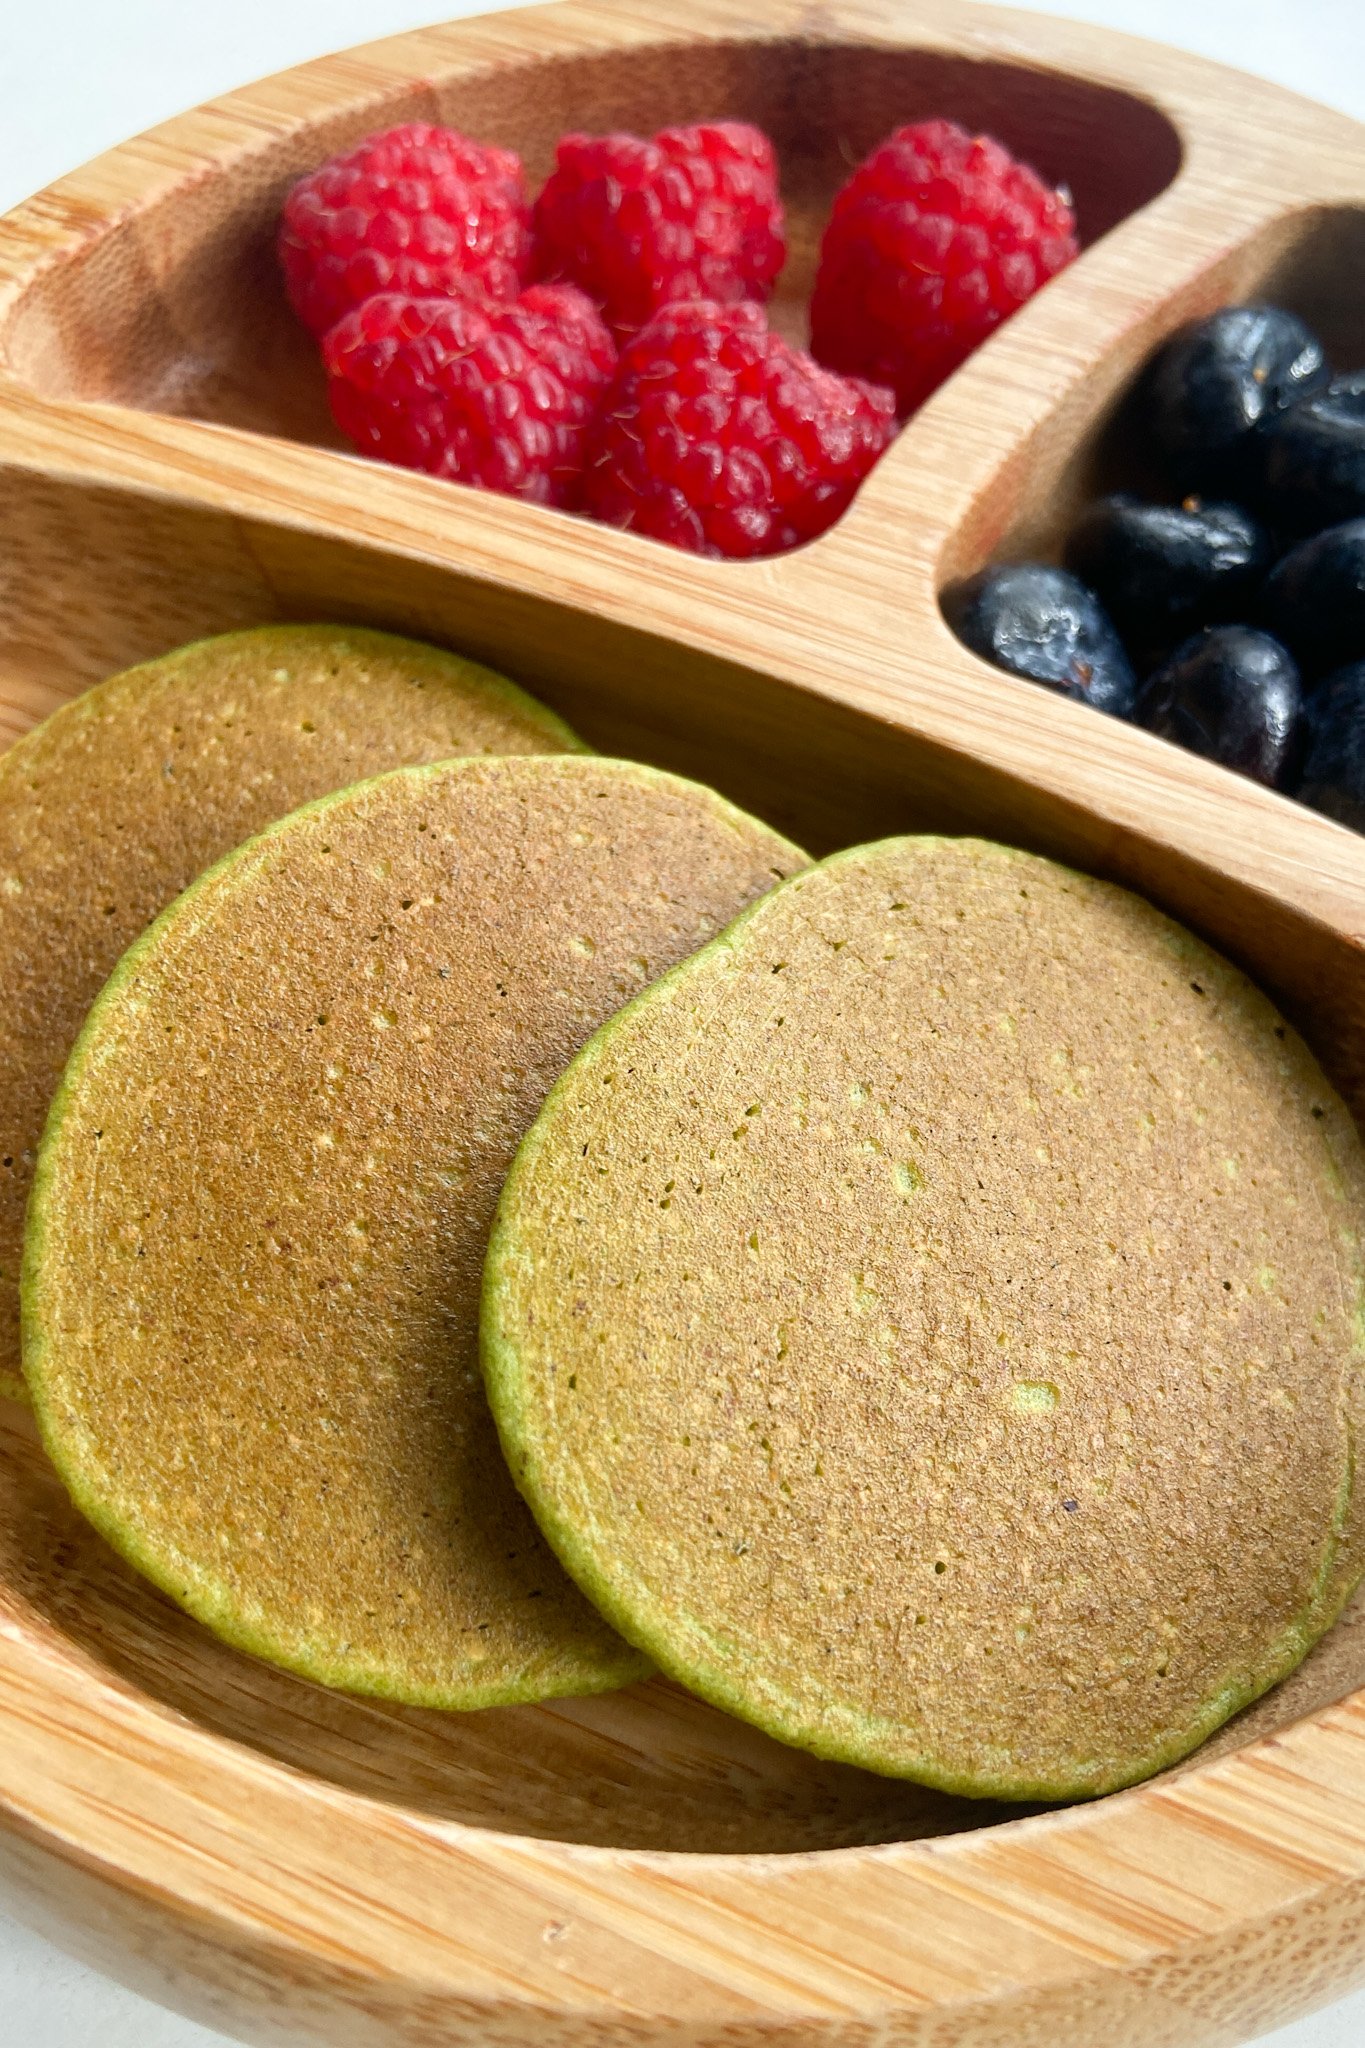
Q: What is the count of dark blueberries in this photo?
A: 7